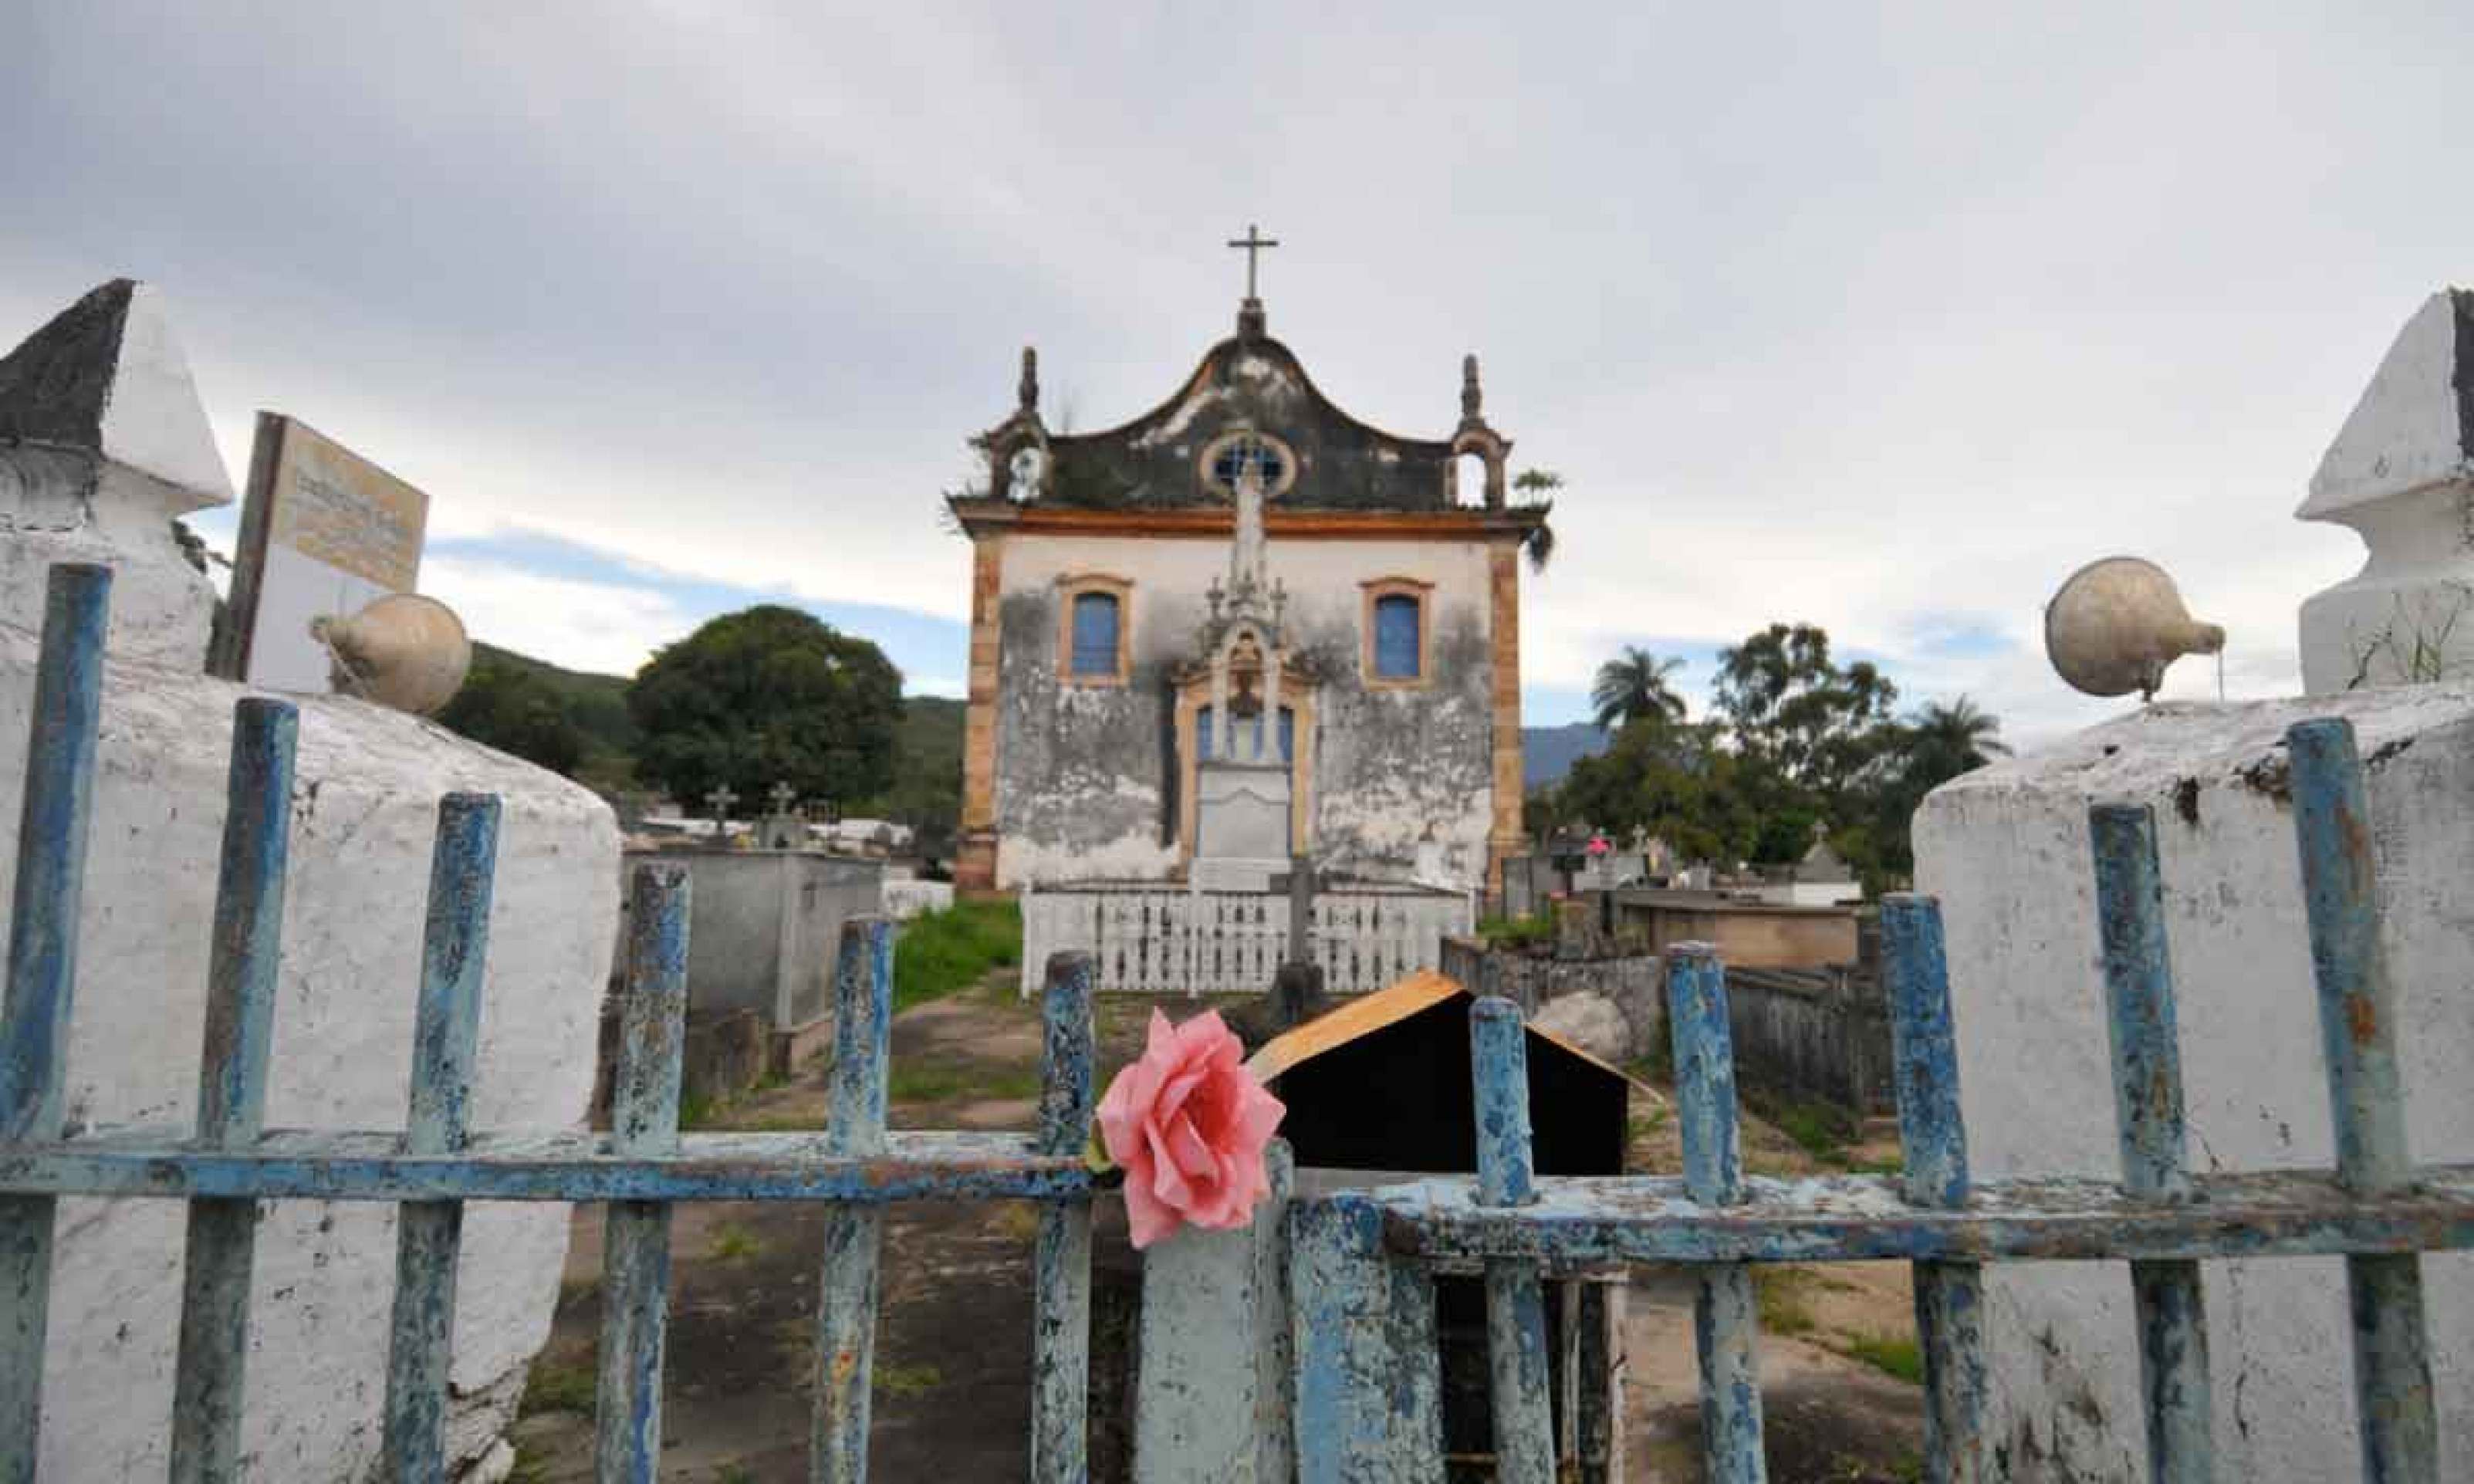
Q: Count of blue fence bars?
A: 11